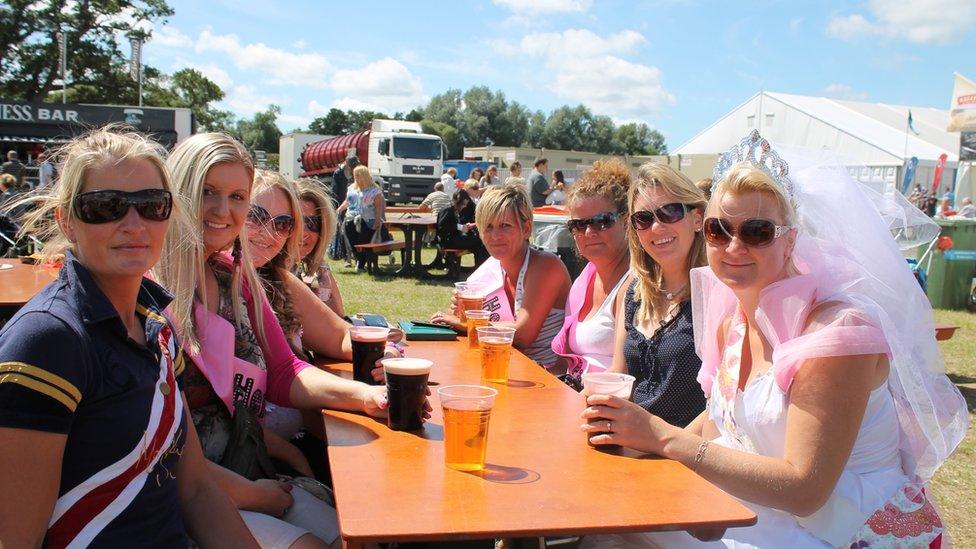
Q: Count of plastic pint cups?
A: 7